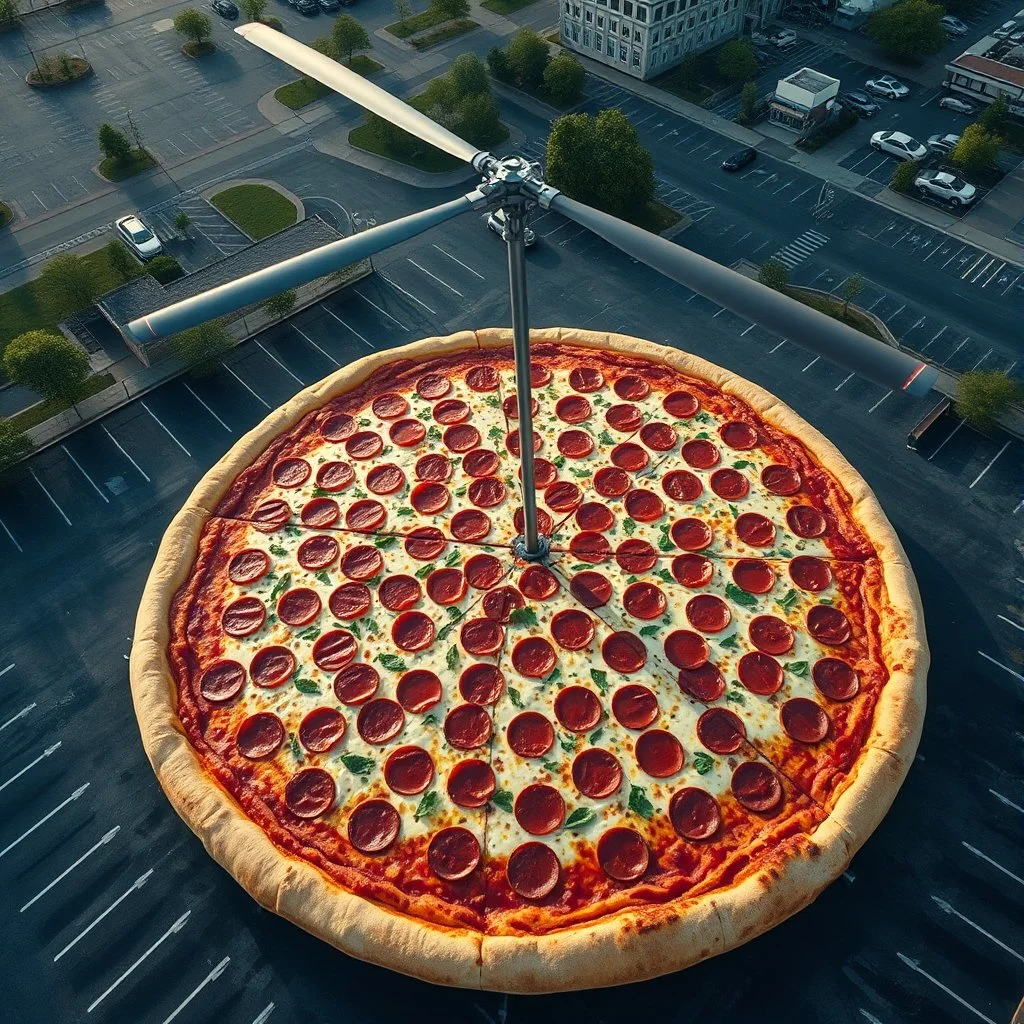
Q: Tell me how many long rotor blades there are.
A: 3